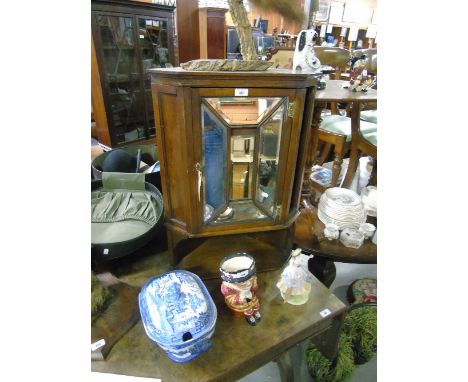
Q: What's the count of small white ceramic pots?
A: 3